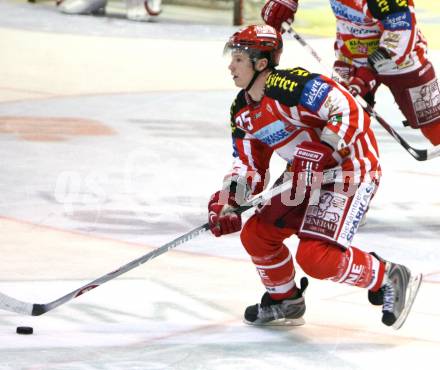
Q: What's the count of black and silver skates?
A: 2